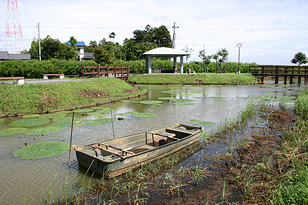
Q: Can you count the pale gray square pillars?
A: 4